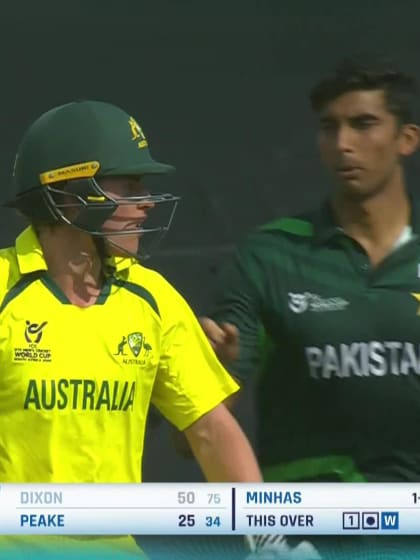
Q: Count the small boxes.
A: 3